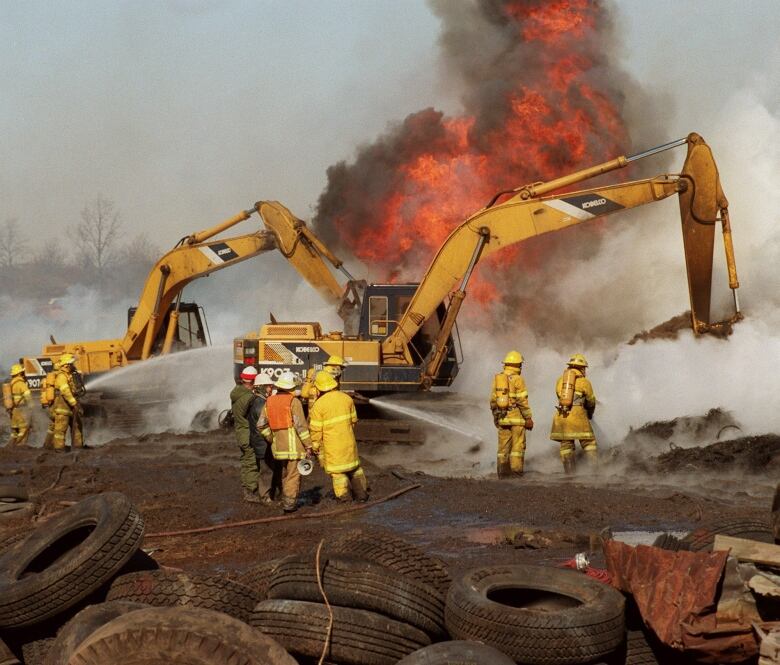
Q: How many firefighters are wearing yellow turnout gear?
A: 7